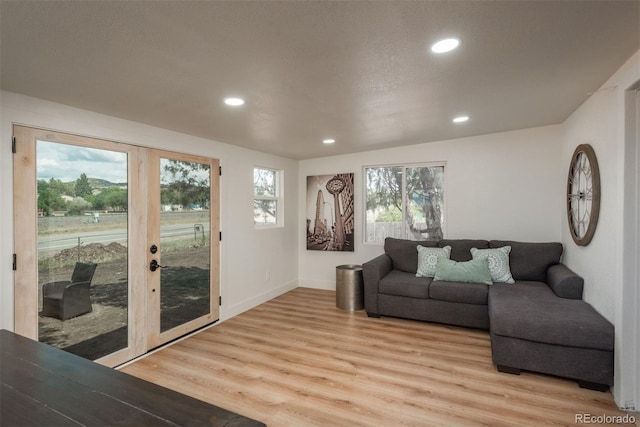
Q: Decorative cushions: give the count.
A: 3